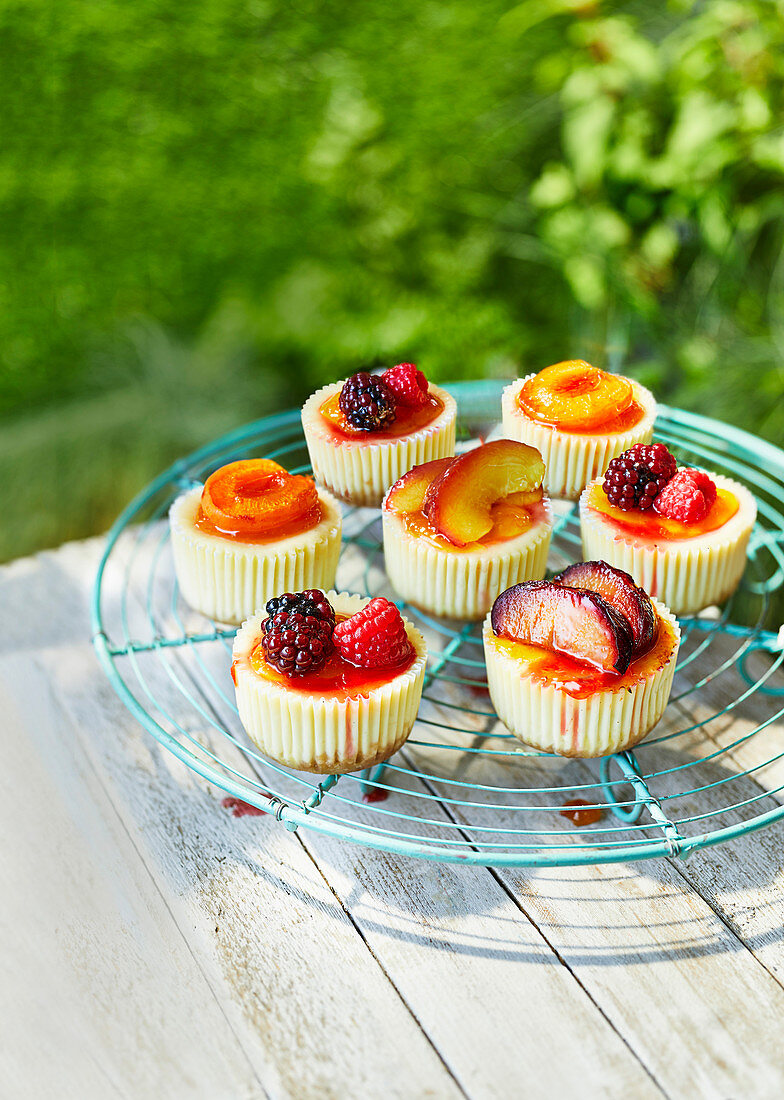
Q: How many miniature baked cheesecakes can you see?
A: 7